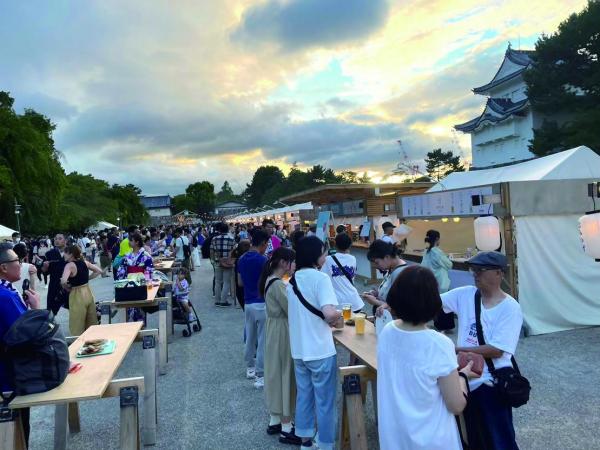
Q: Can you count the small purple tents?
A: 0